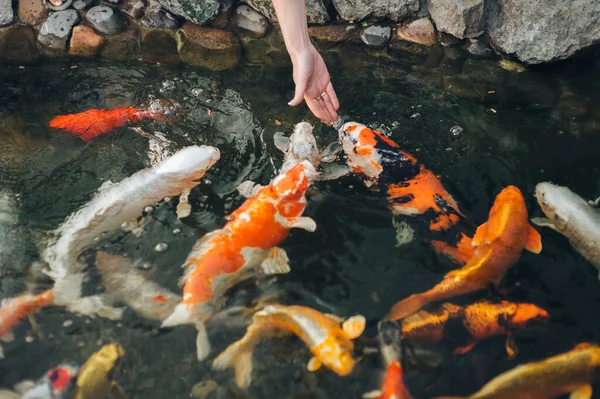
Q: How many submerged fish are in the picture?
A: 15